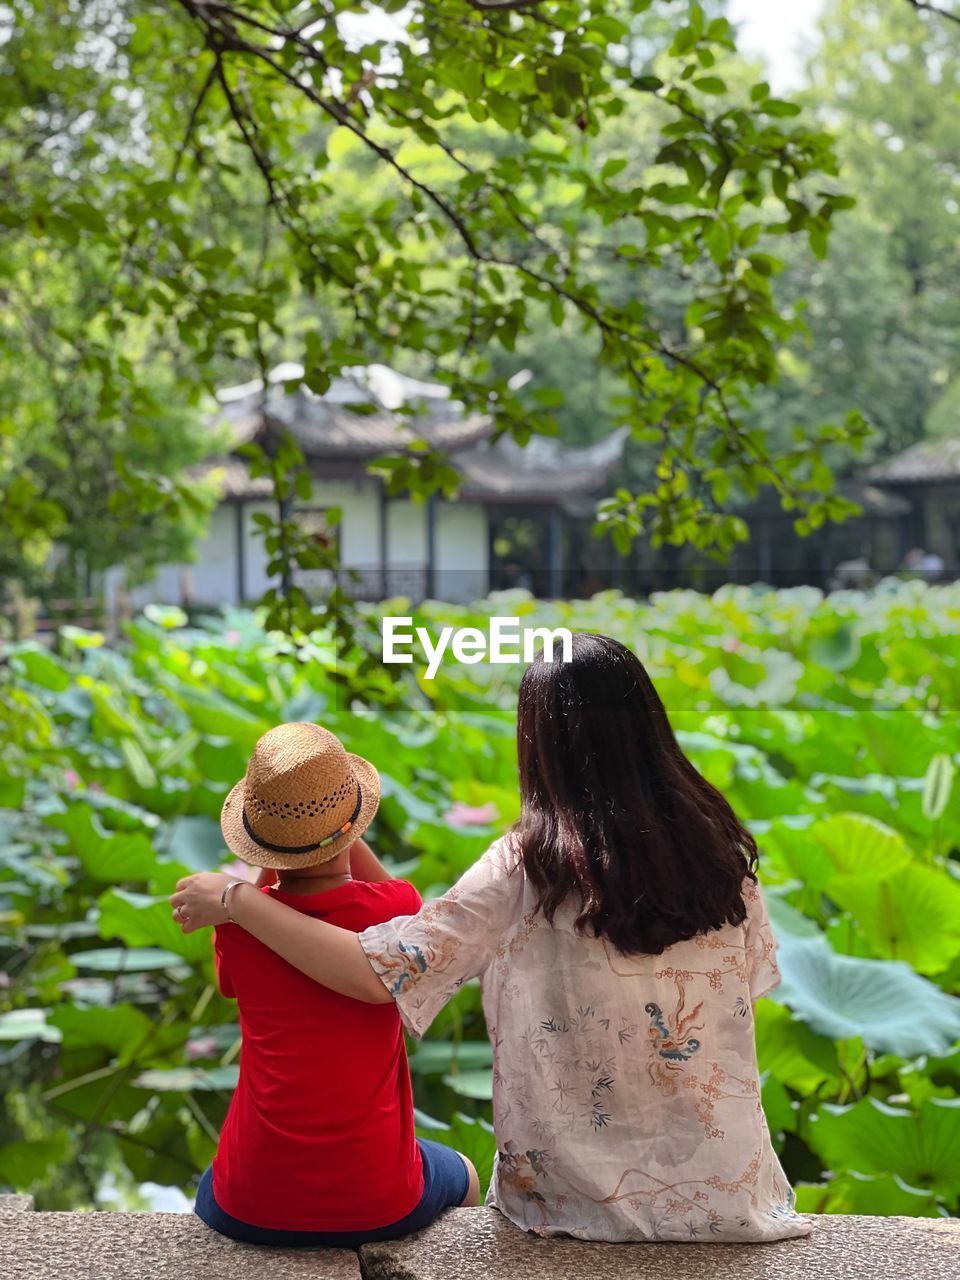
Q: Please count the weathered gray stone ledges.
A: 1